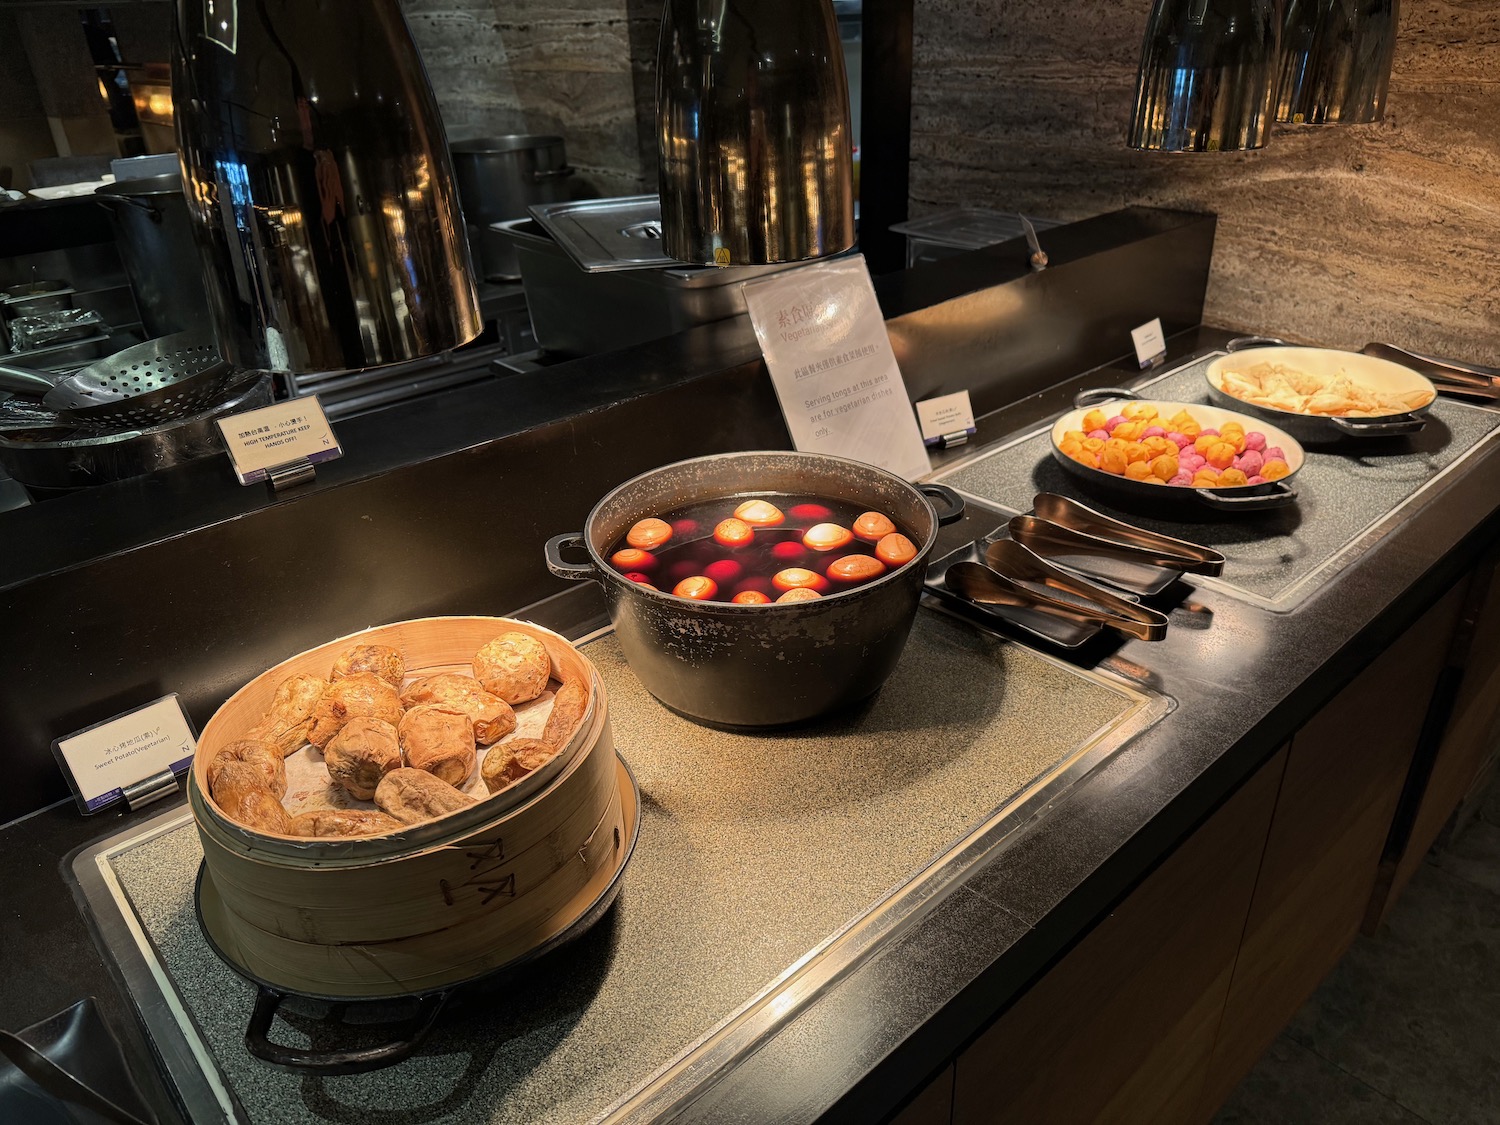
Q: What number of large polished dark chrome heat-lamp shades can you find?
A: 4